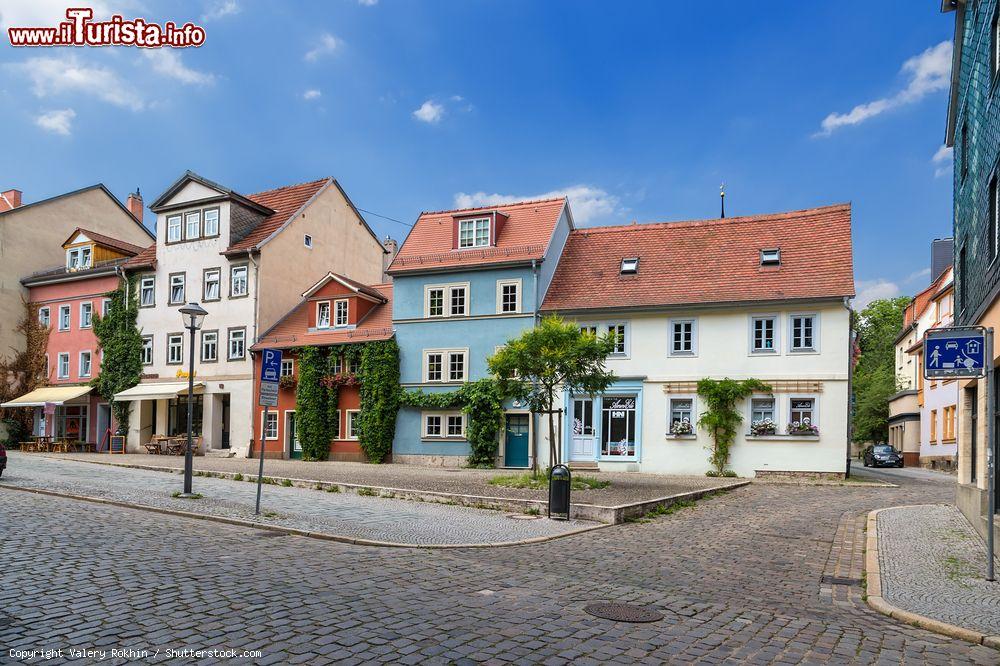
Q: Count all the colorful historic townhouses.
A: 5